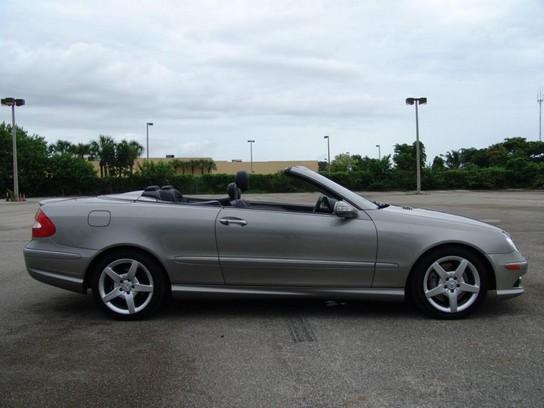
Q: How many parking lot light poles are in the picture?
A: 6